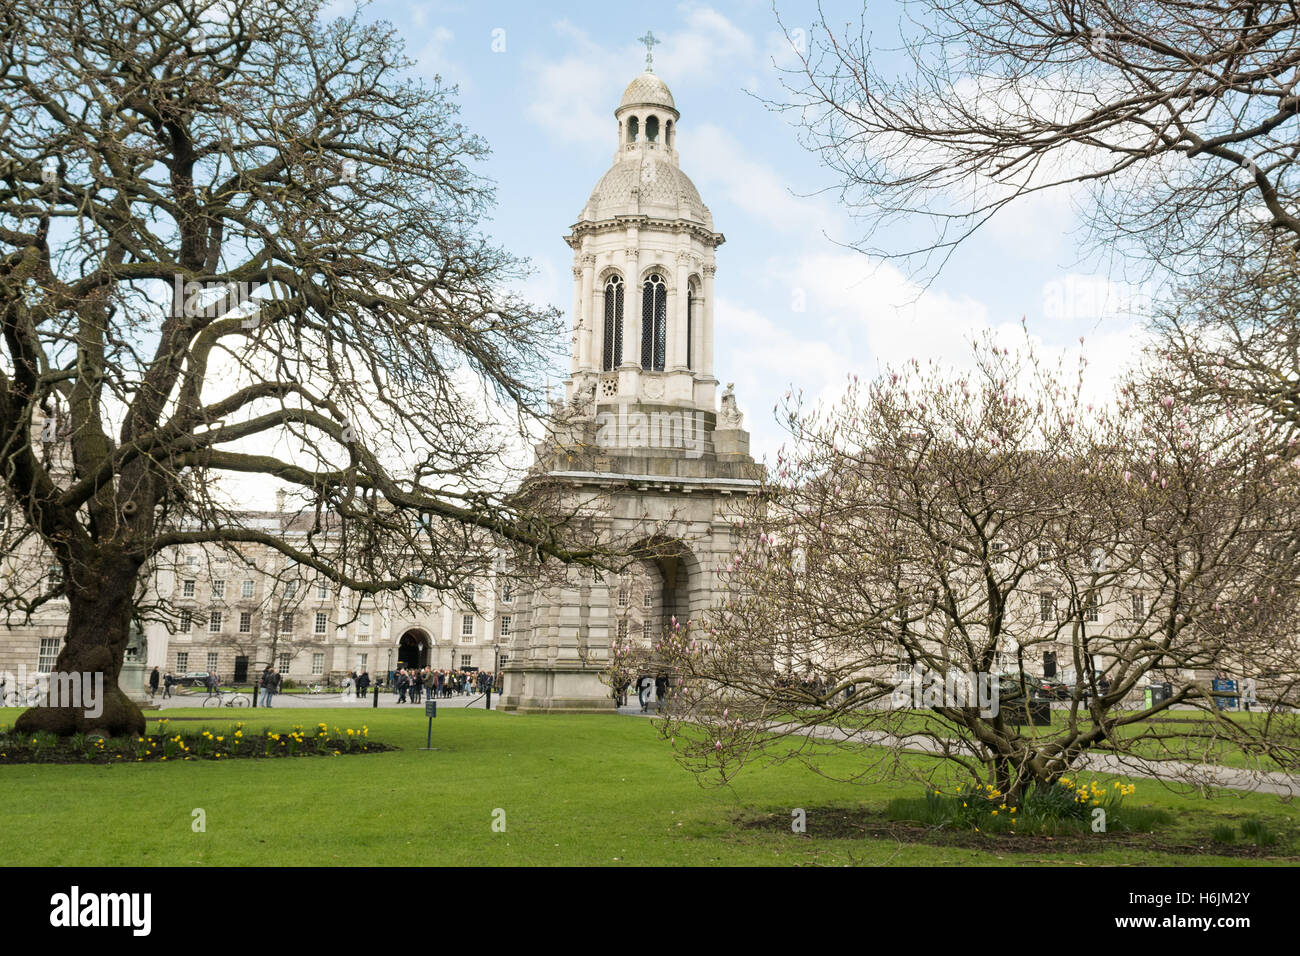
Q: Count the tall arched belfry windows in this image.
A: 3